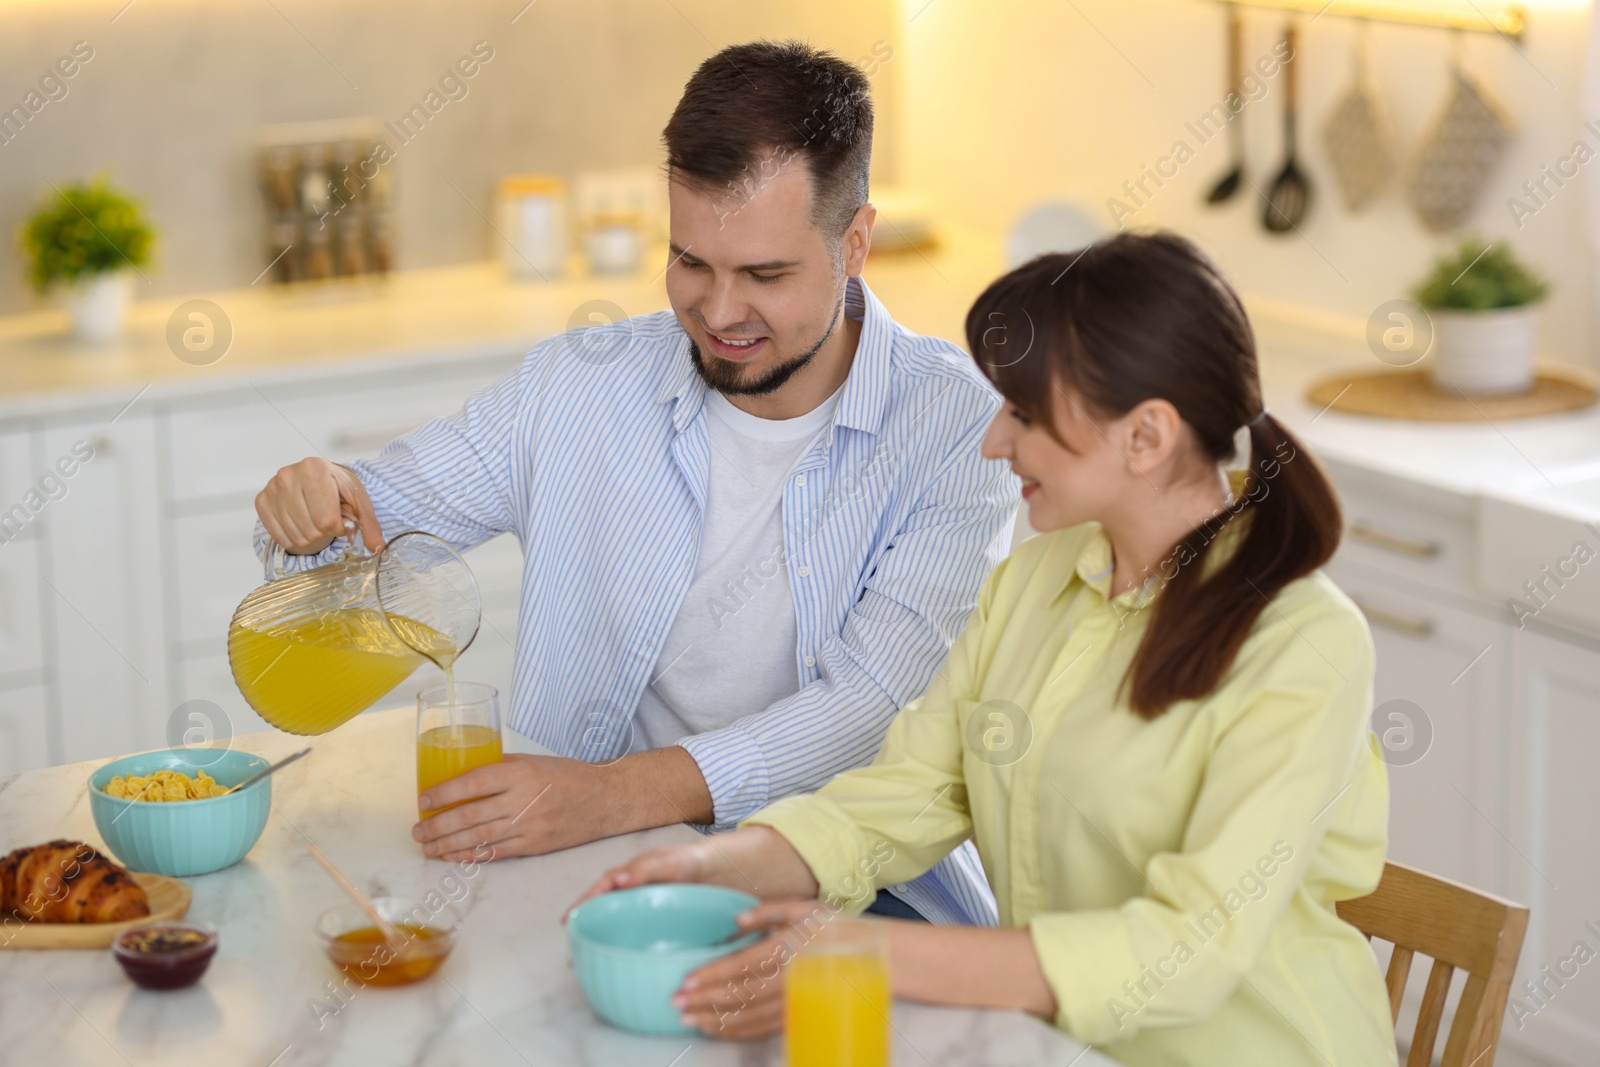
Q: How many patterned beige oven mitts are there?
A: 2